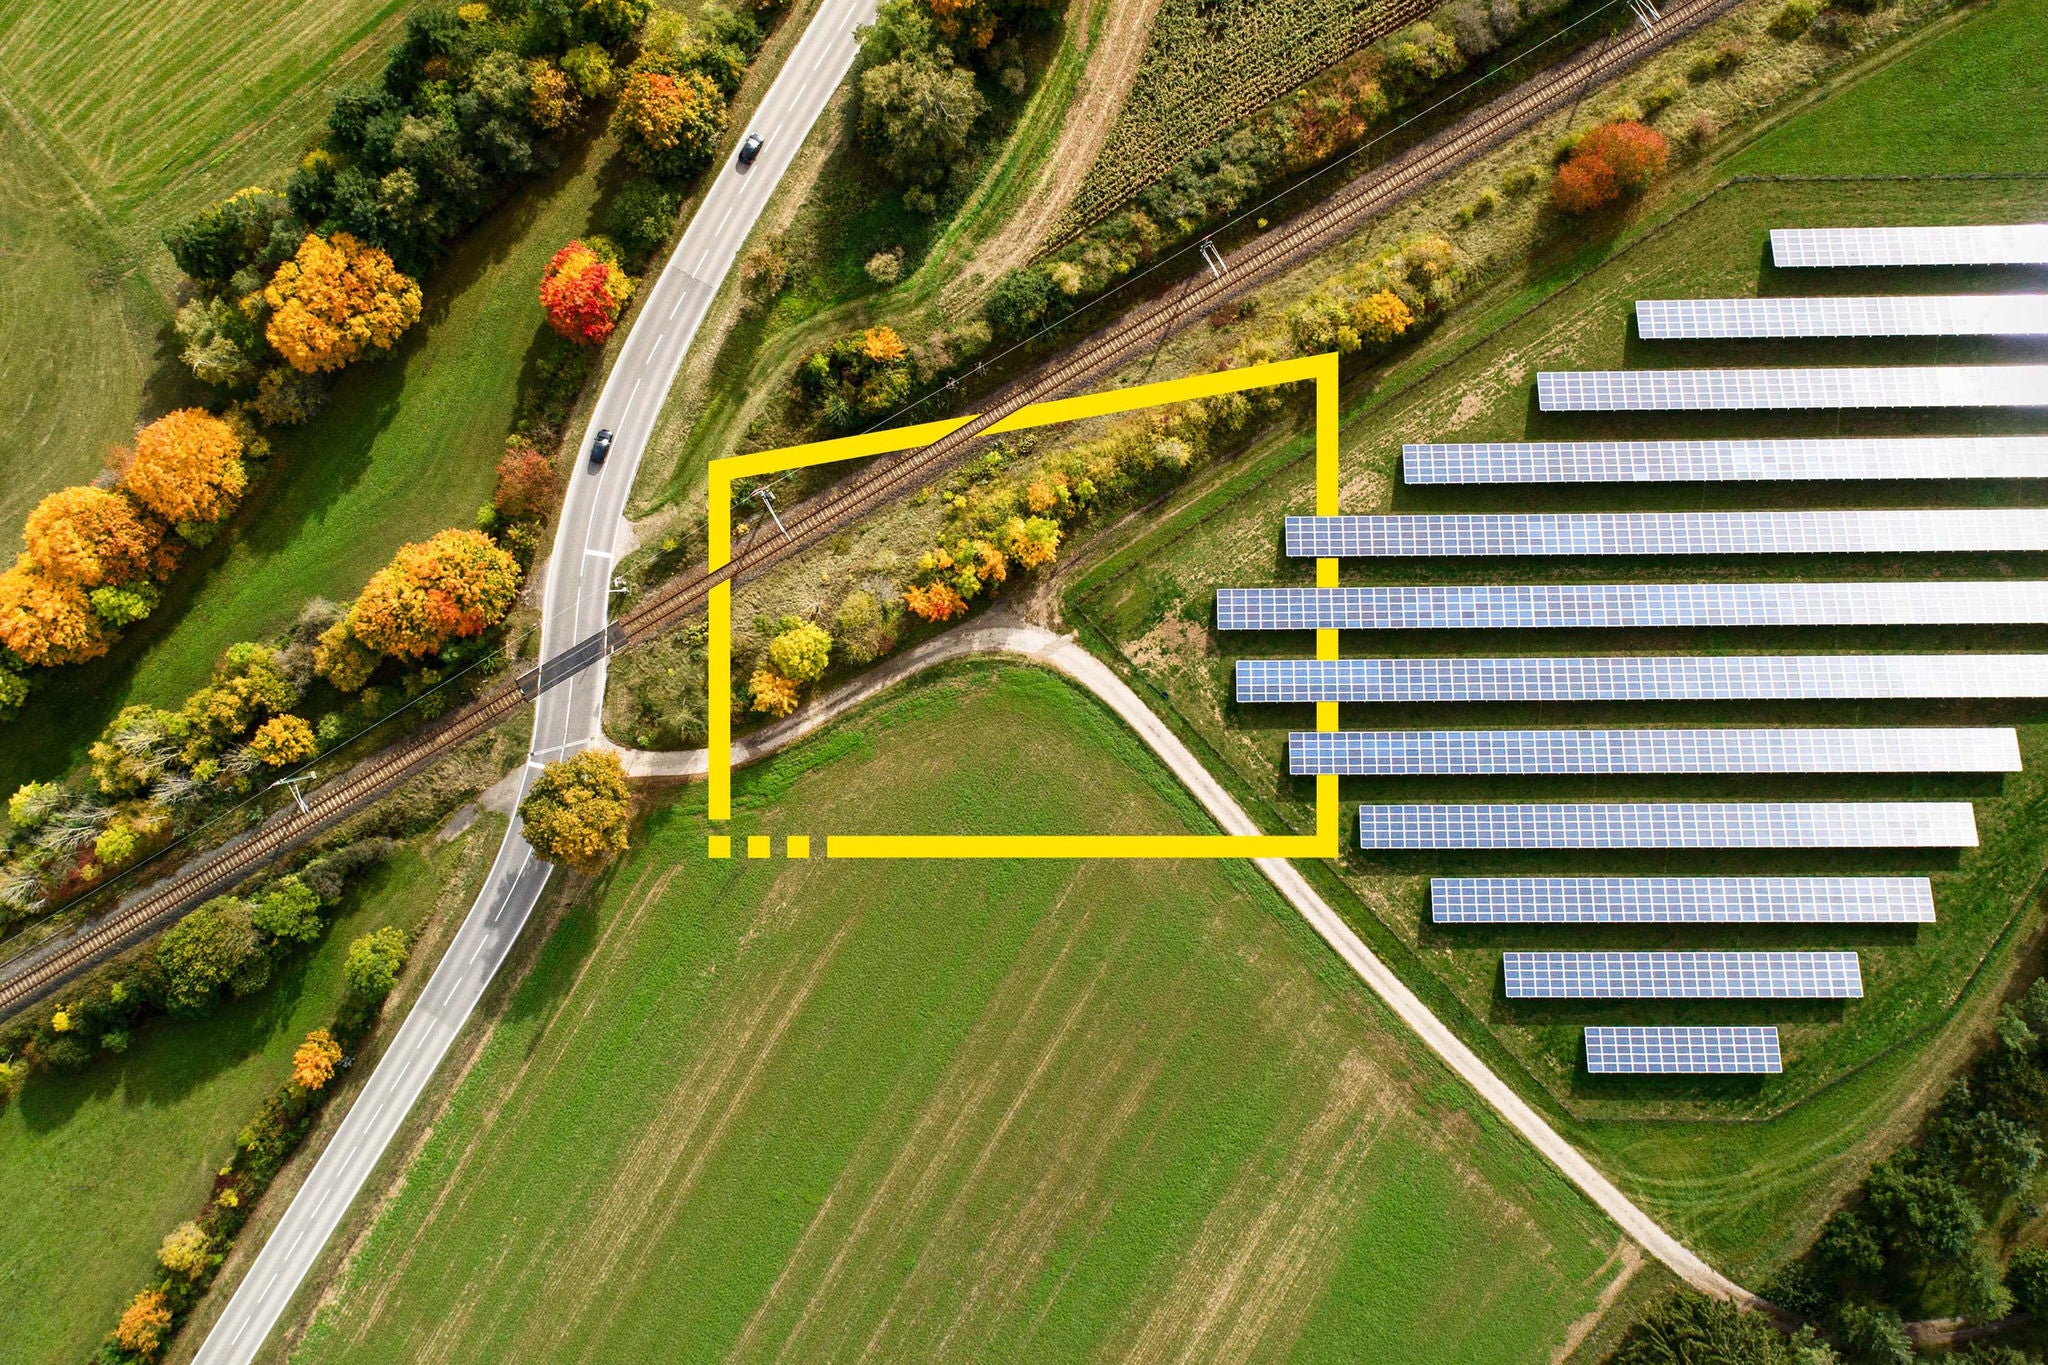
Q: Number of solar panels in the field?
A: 12